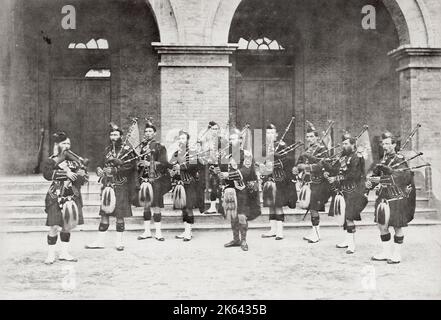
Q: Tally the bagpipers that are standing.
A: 10